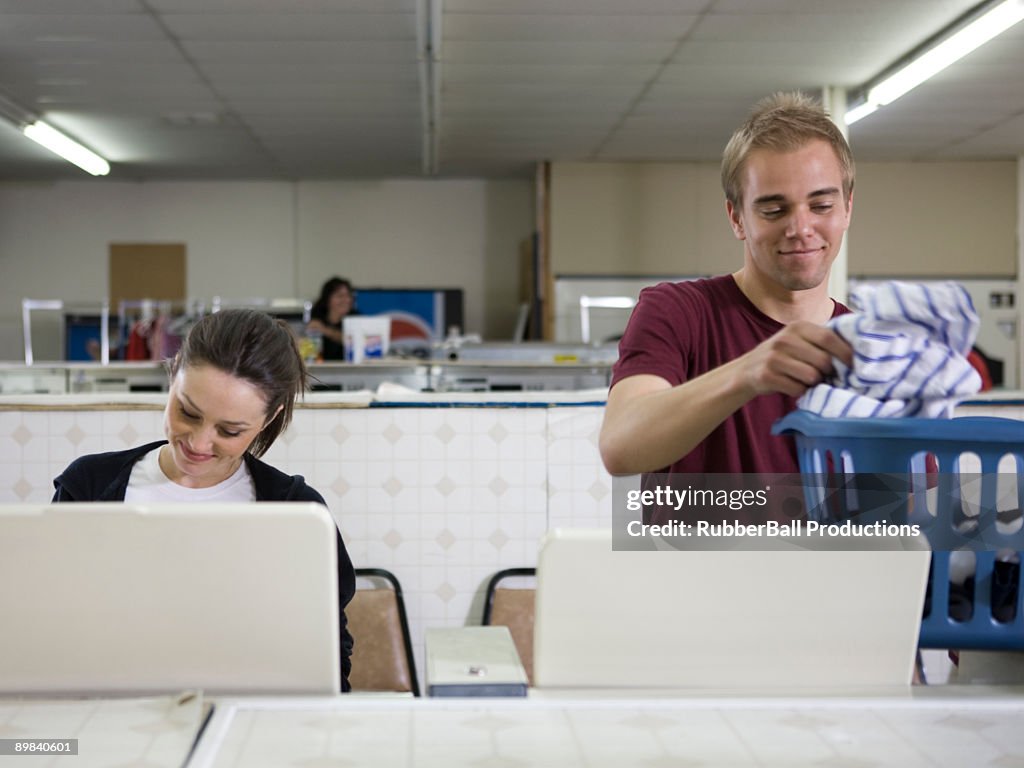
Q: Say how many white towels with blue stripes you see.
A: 1